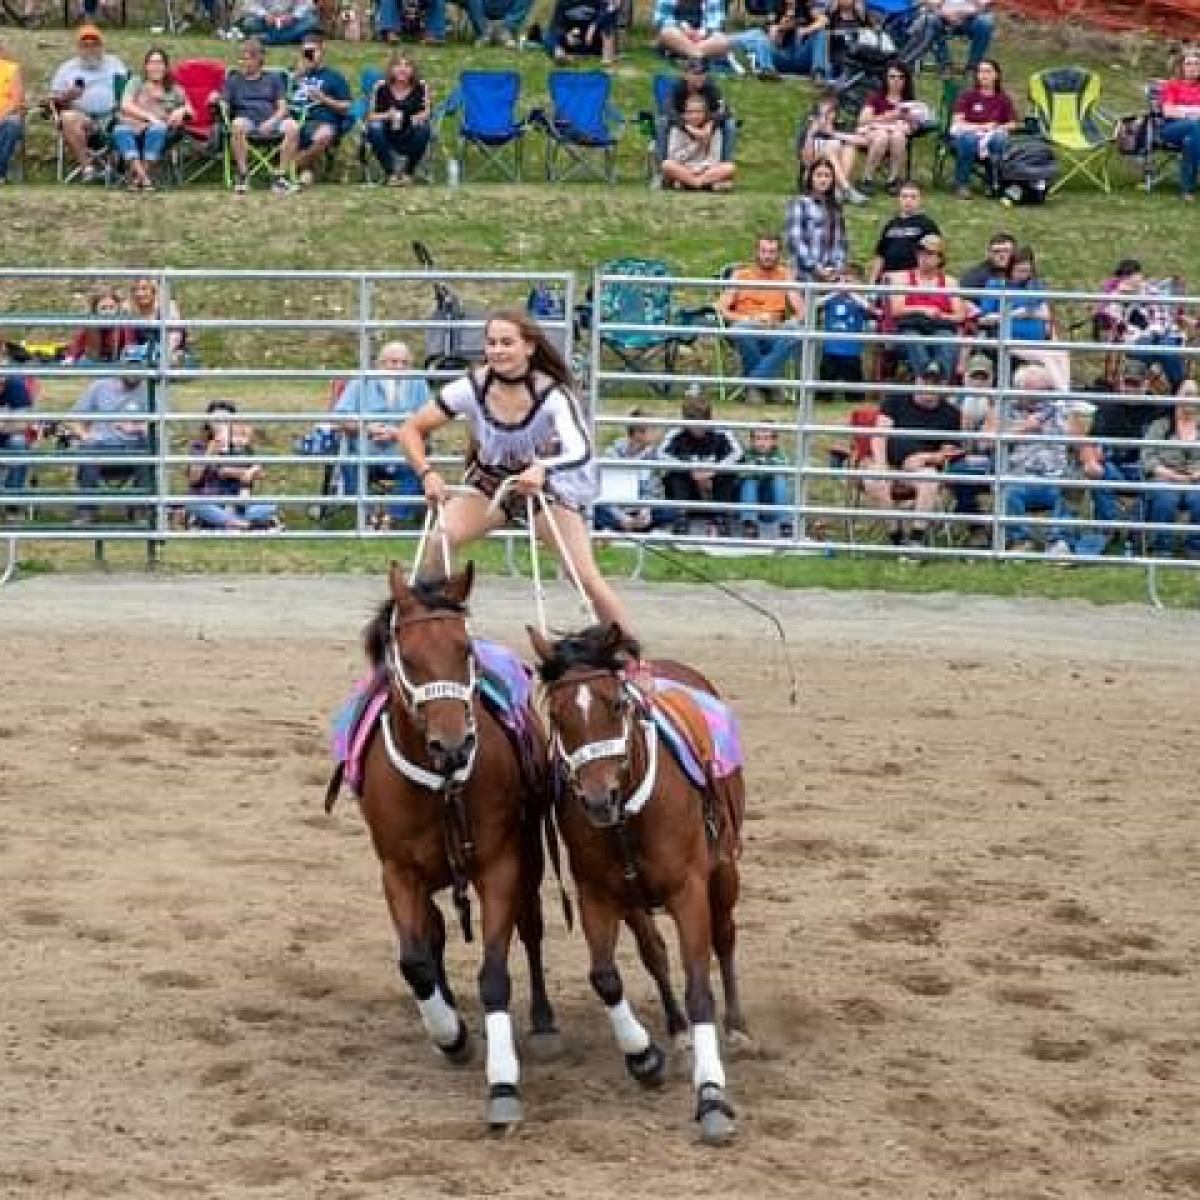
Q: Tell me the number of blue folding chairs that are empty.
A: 2